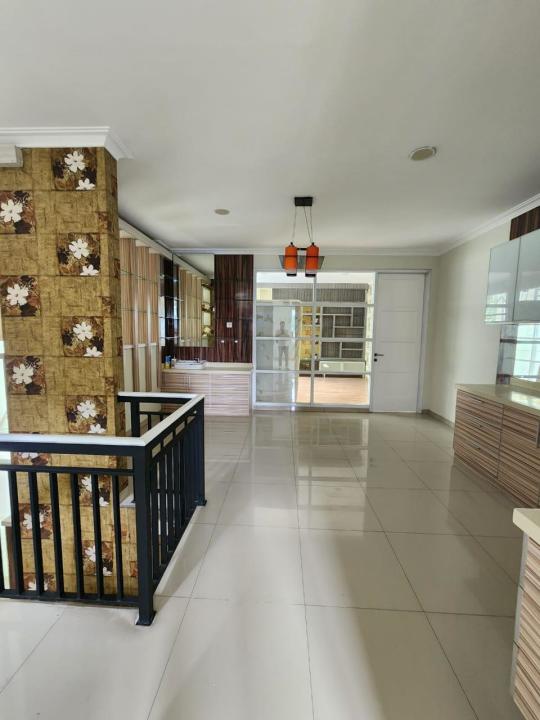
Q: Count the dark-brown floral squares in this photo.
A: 12